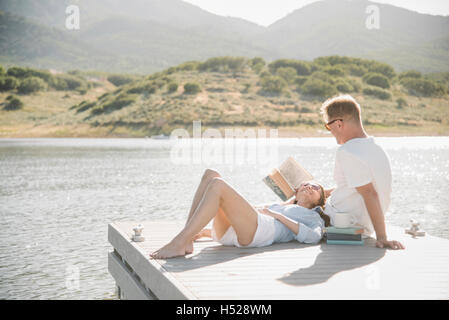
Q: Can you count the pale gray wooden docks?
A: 1